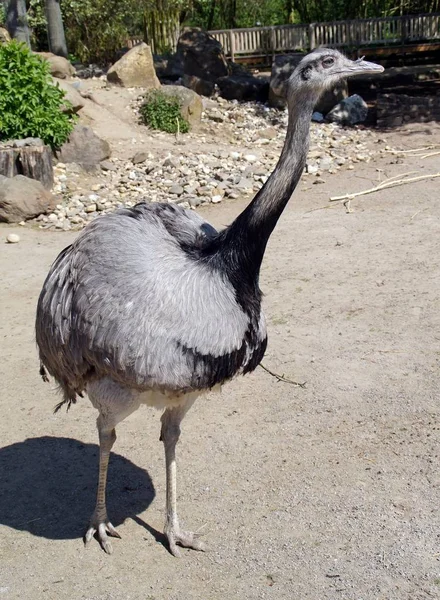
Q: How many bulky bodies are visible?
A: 1